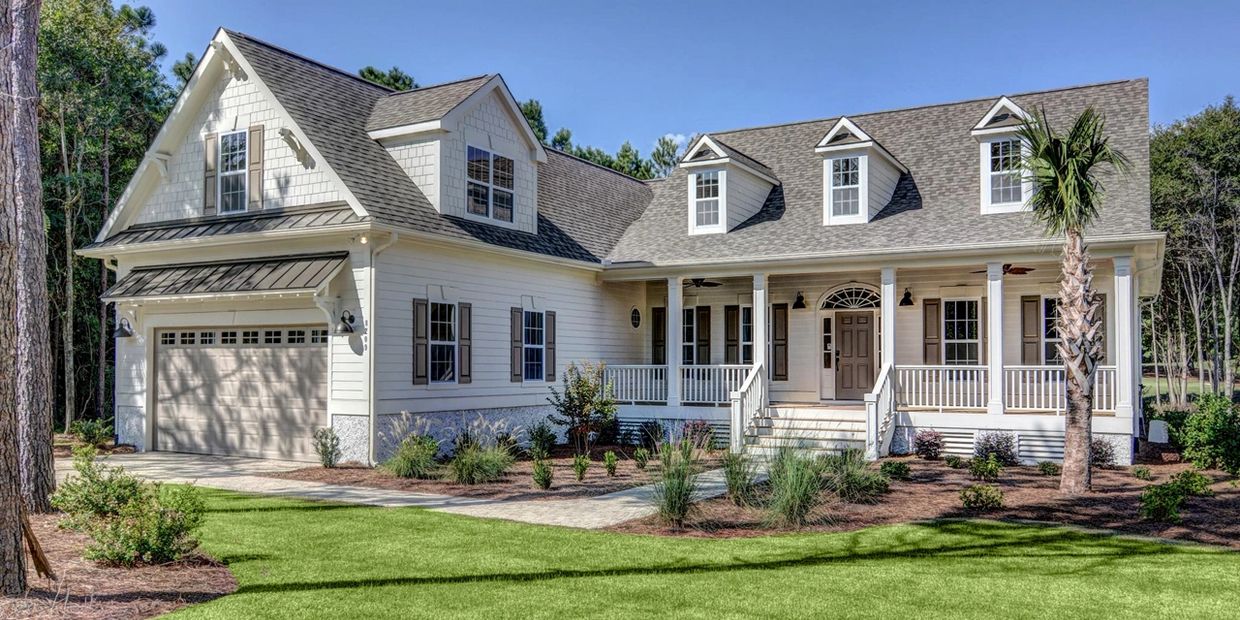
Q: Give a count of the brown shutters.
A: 14